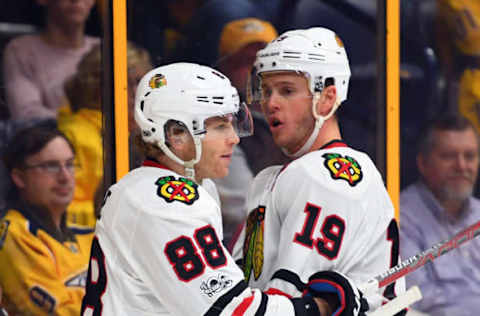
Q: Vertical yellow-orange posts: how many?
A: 2